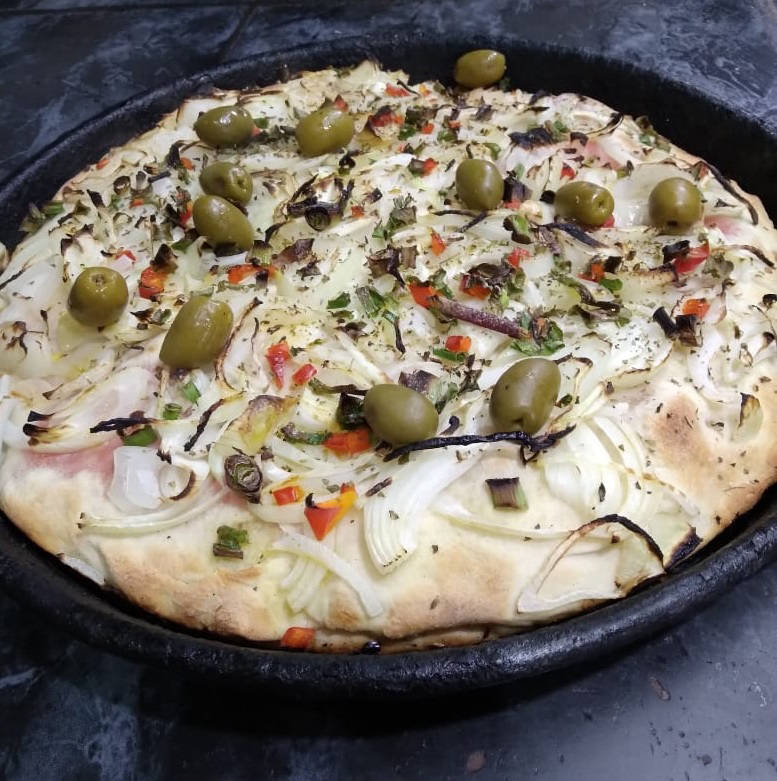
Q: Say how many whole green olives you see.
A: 12